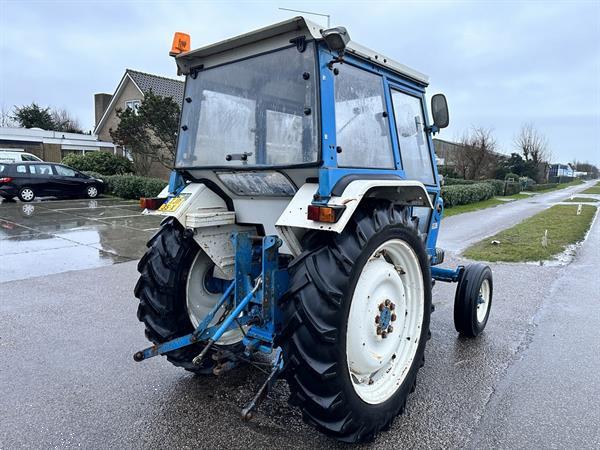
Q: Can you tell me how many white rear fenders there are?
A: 2